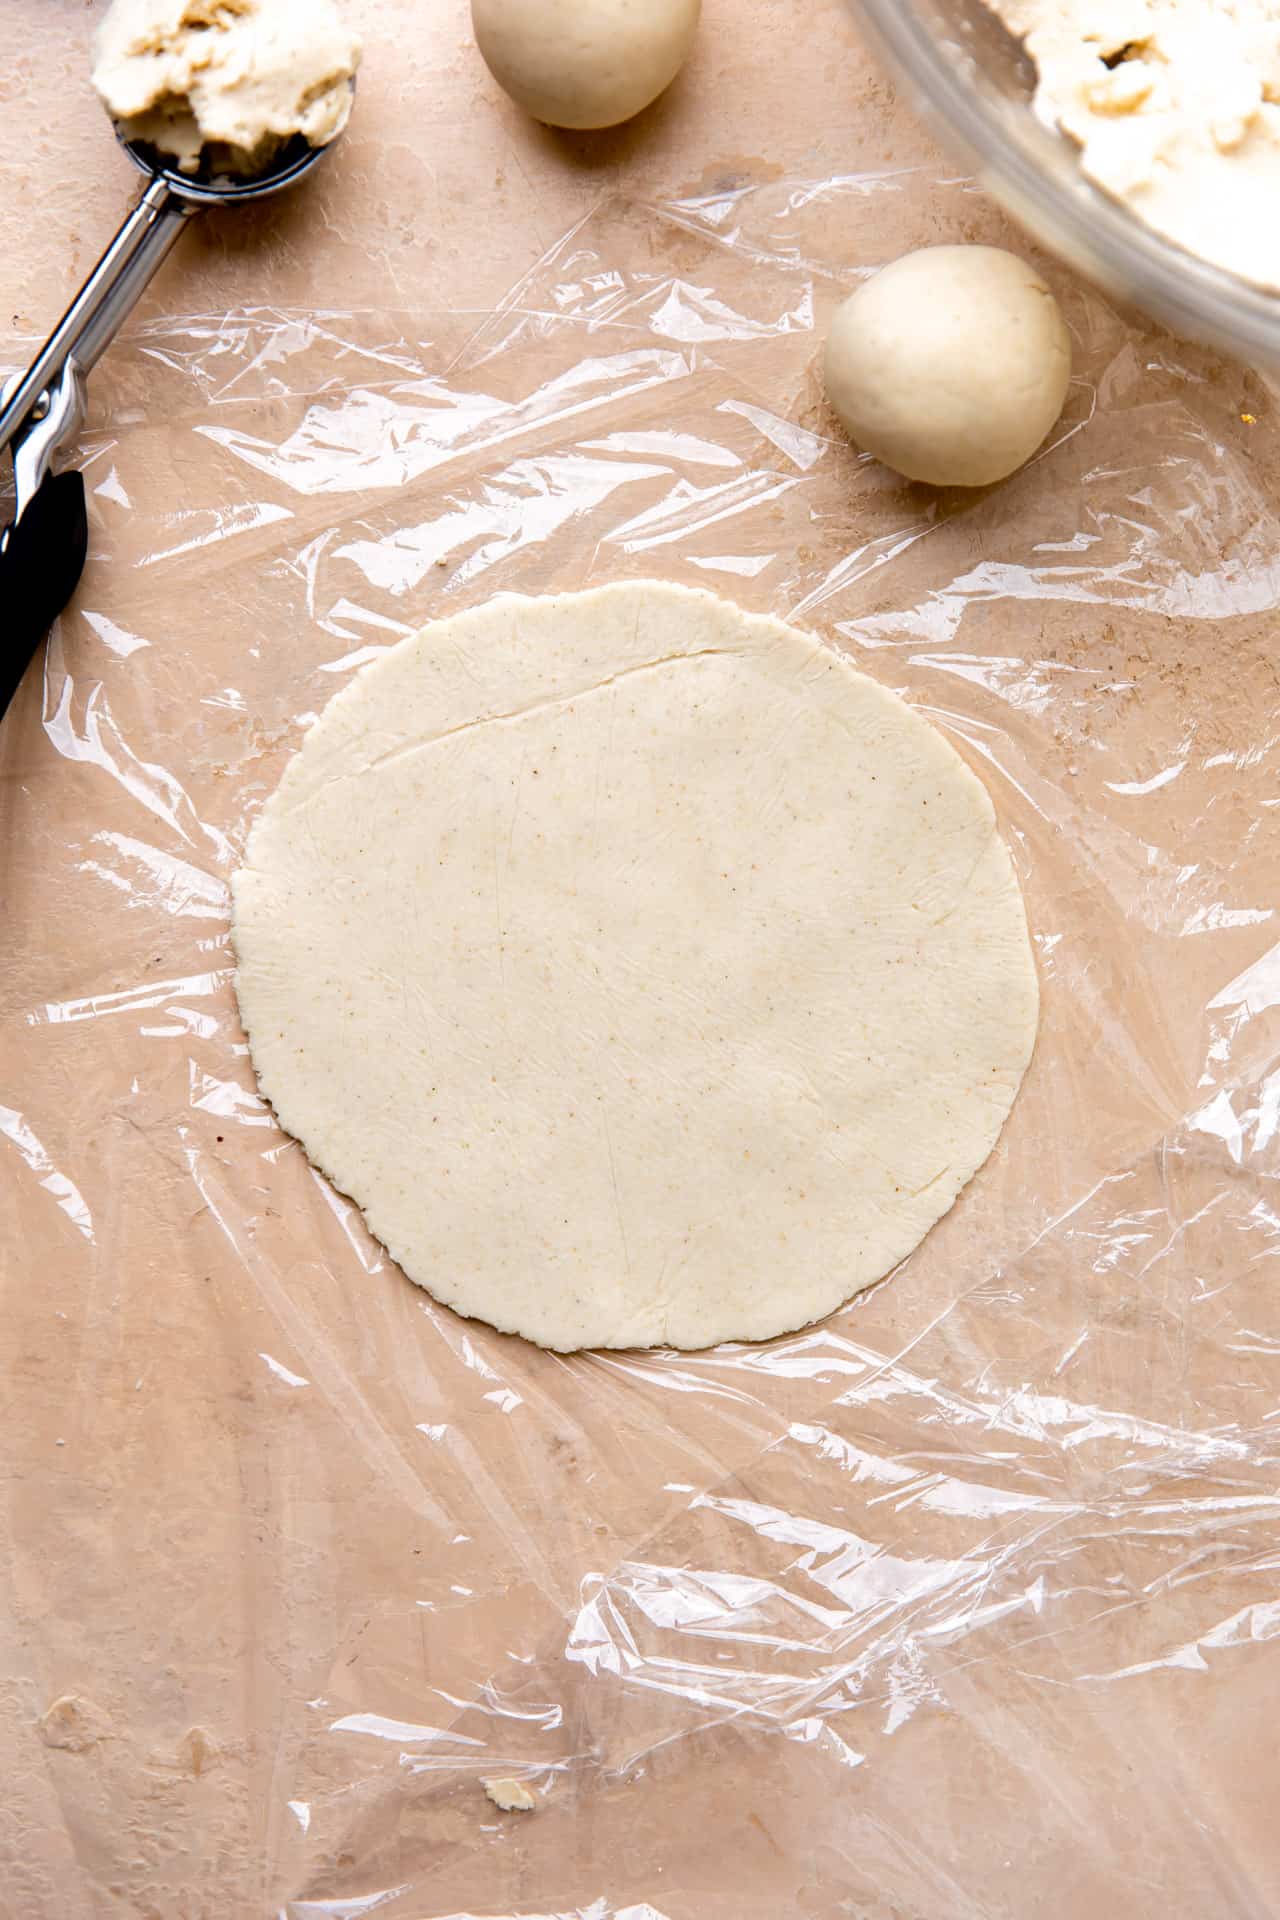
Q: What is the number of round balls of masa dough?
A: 2